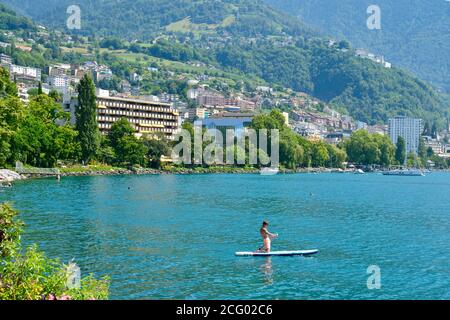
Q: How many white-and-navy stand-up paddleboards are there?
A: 1